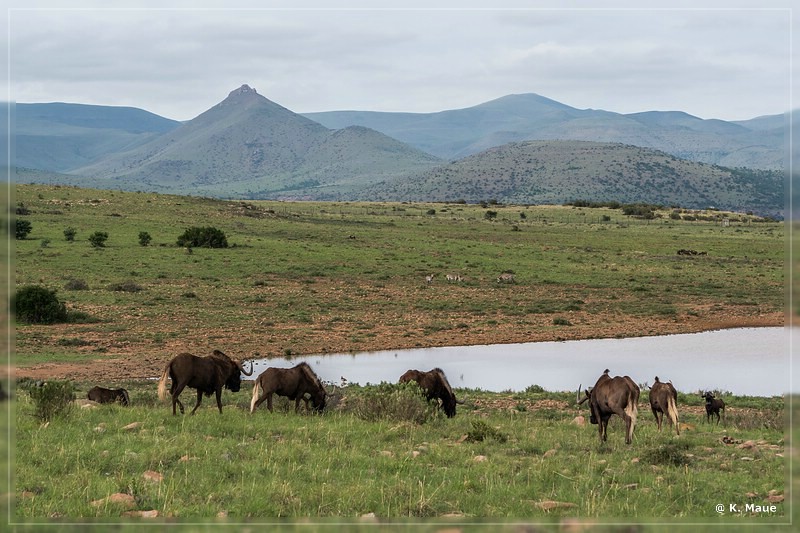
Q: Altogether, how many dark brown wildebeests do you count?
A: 7